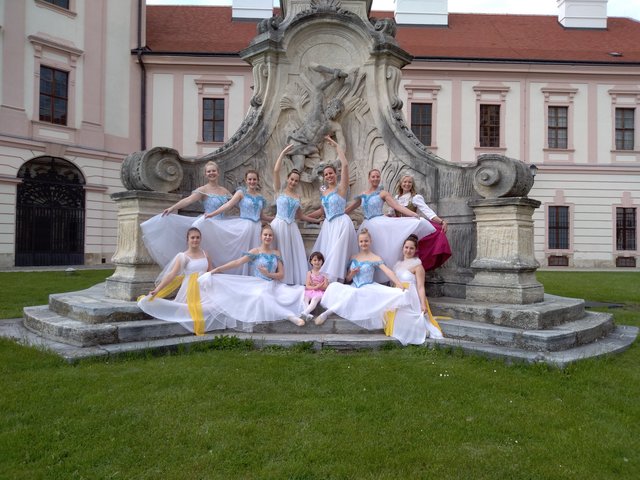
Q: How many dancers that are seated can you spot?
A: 5